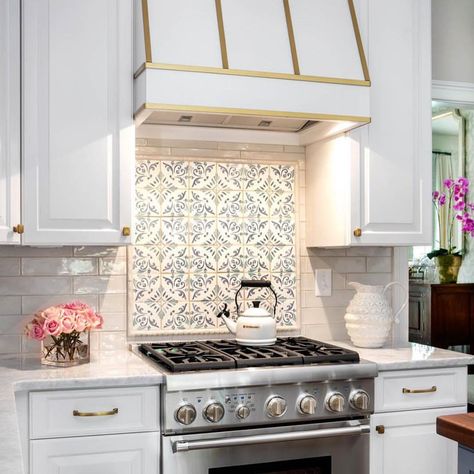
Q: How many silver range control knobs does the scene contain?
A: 7